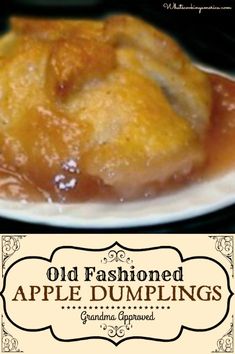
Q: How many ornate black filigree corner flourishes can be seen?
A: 4